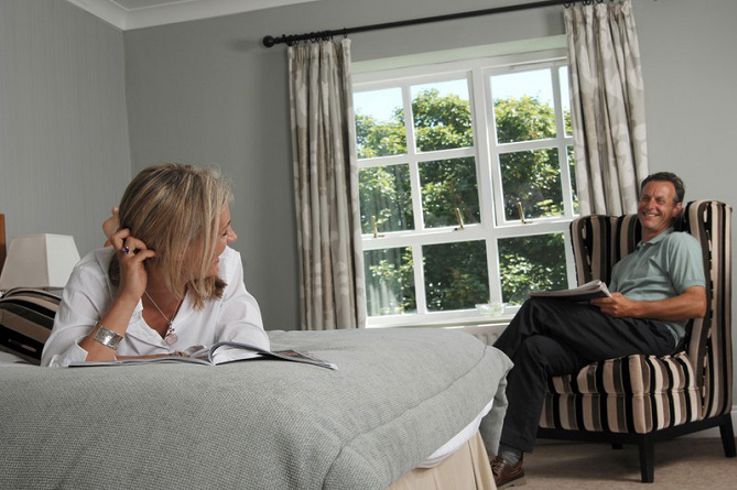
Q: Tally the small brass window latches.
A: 3